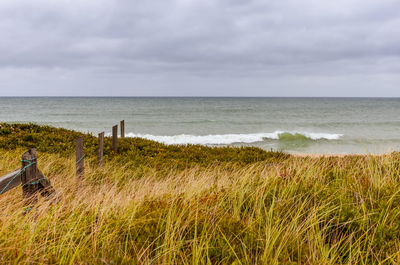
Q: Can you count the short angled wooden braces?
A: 1